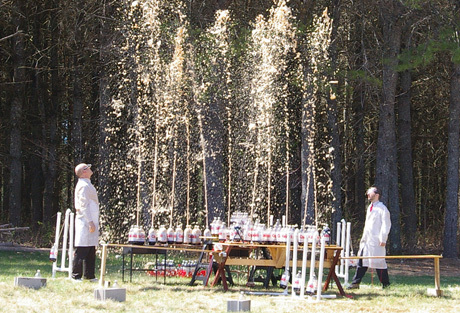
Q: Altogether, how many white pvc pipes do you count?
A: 11